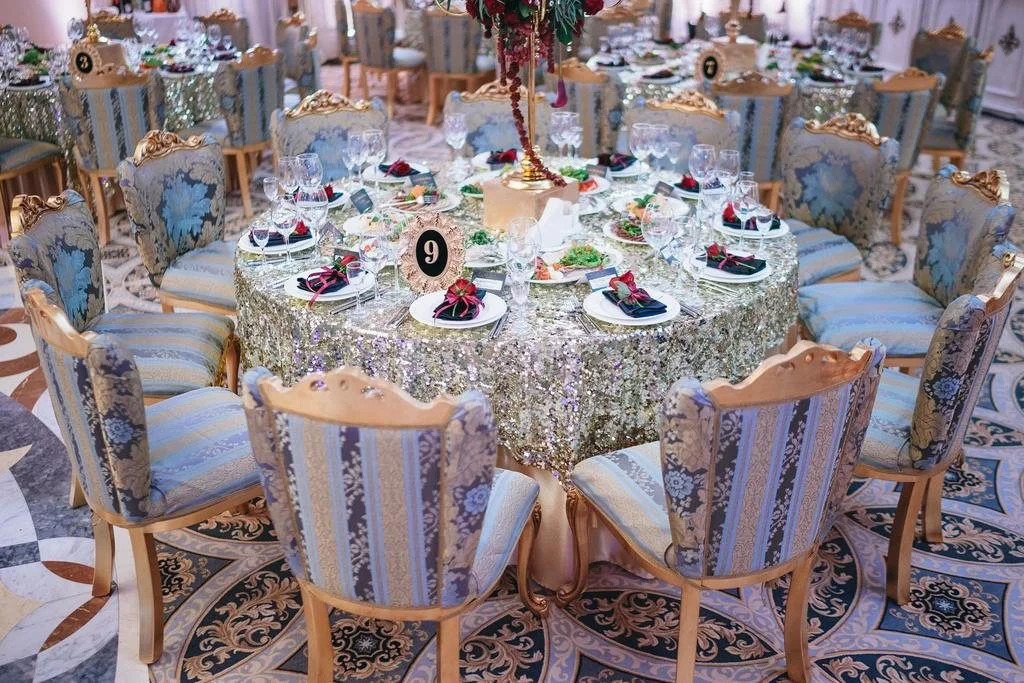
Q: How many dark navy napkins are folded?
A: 11